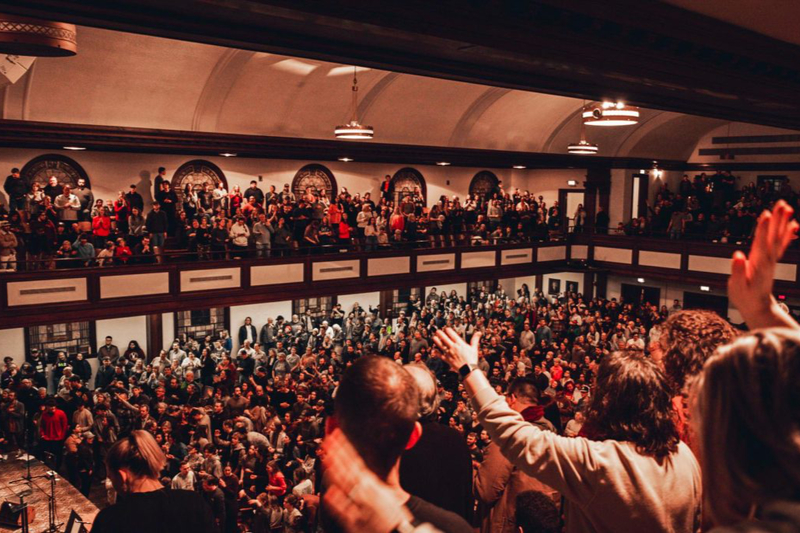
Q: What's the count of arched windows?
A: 5